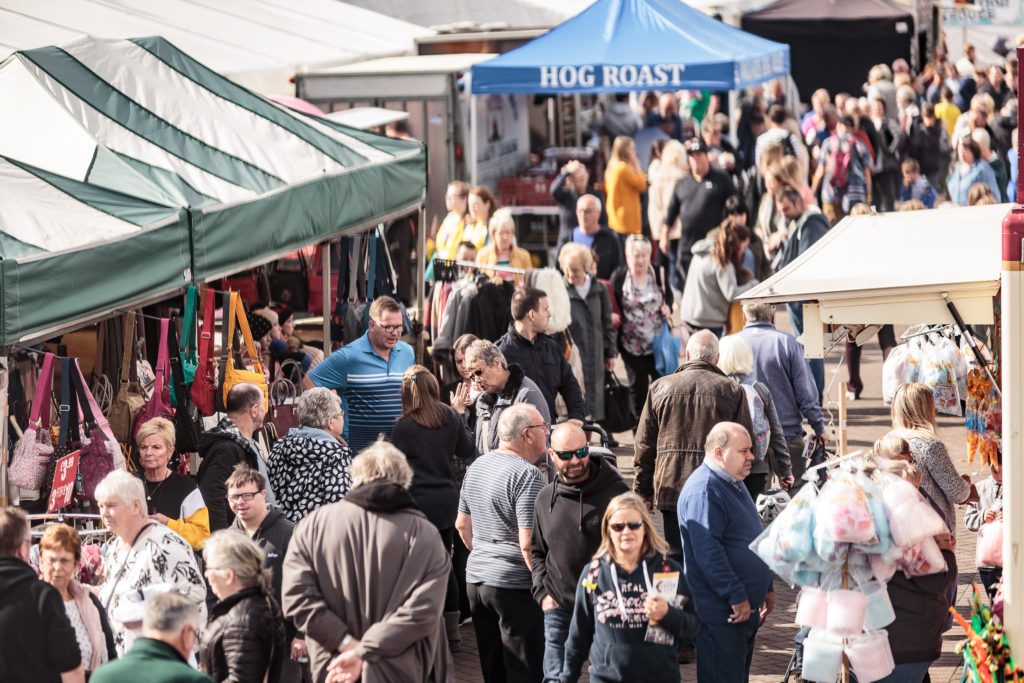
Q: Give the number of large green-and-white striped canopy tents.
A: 2